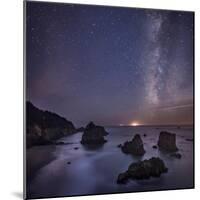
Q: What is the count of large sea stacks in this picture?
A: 4